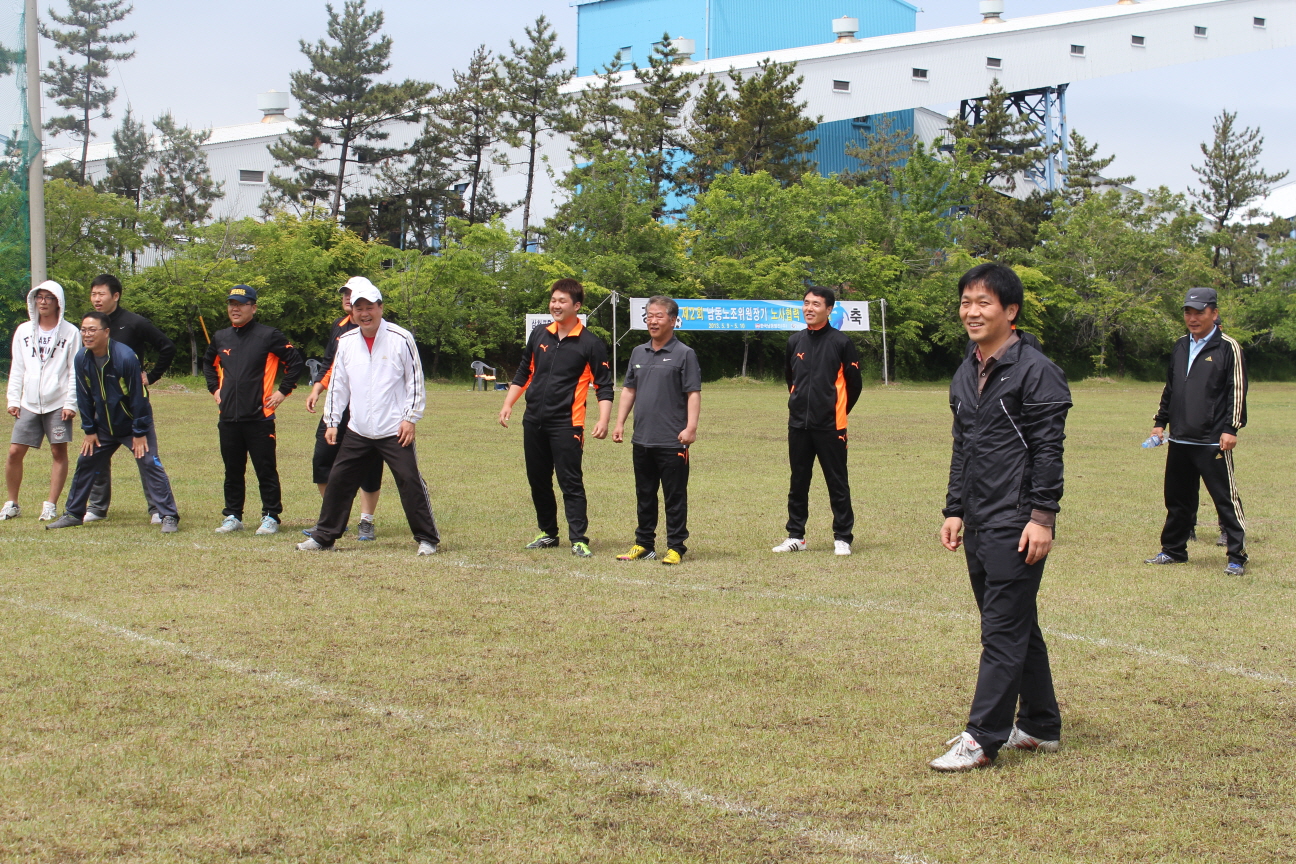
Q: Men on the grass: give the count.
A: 11